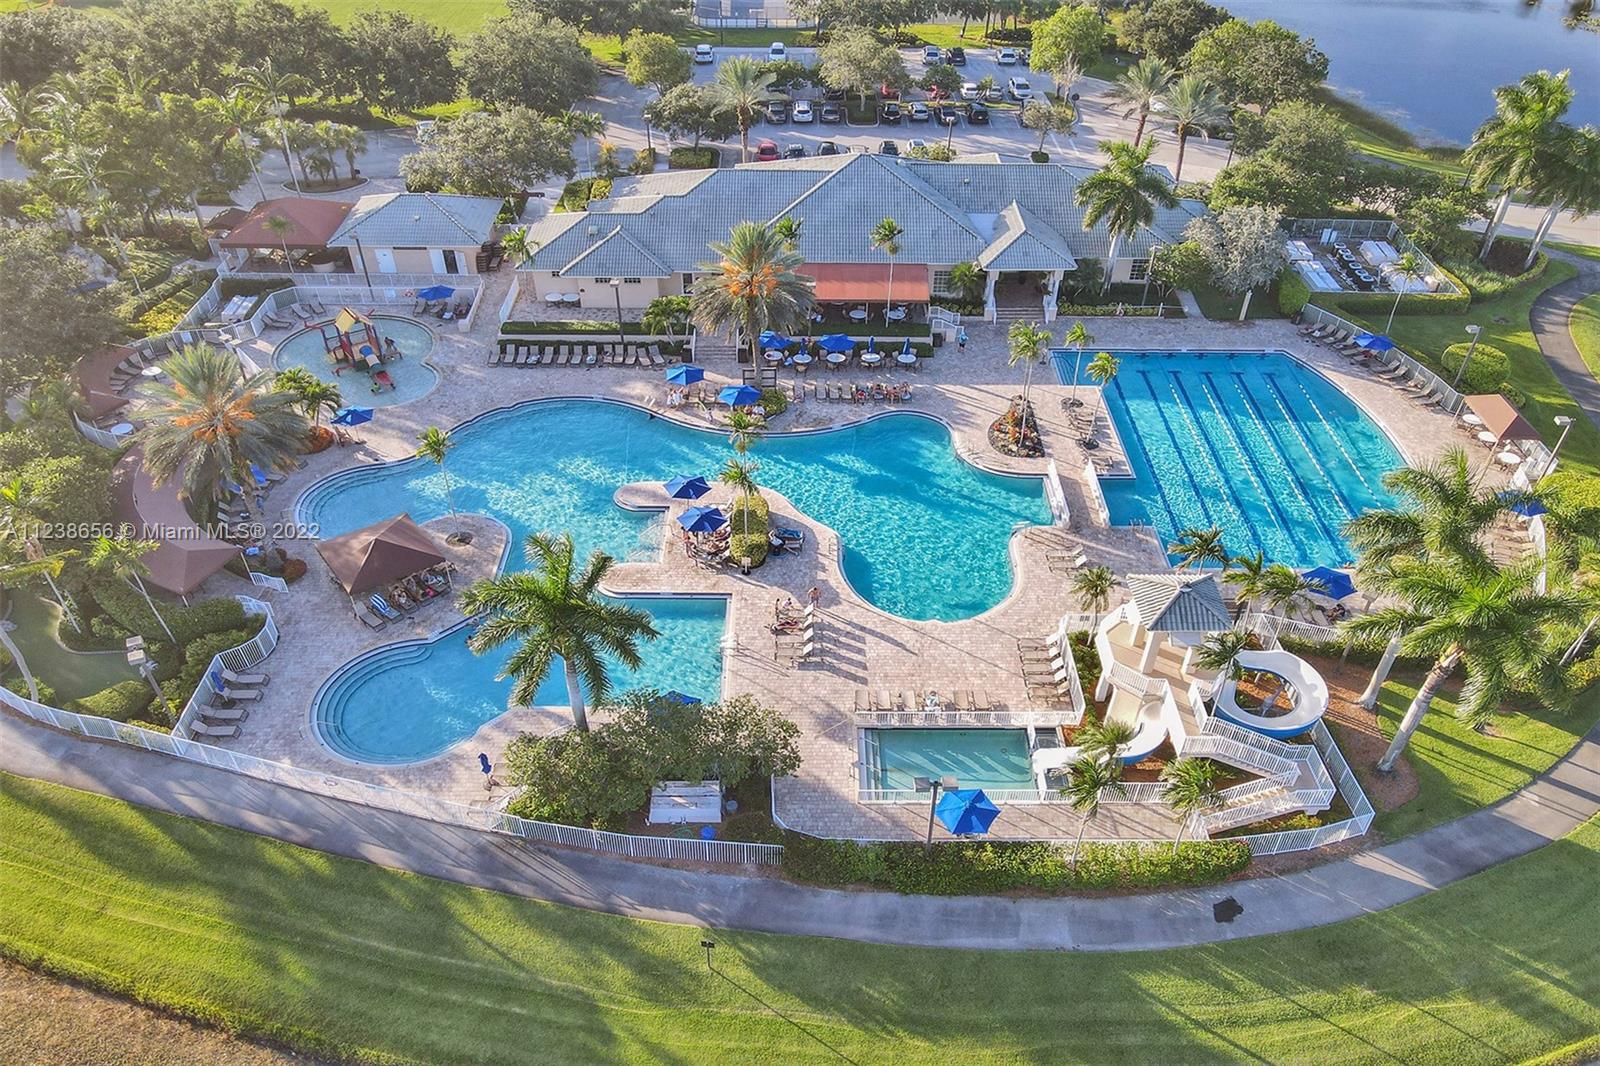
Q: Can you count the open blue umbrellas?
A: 13